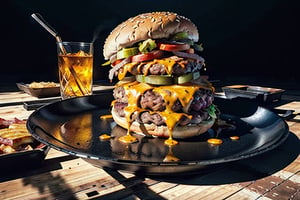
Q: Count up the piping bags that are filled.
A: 0